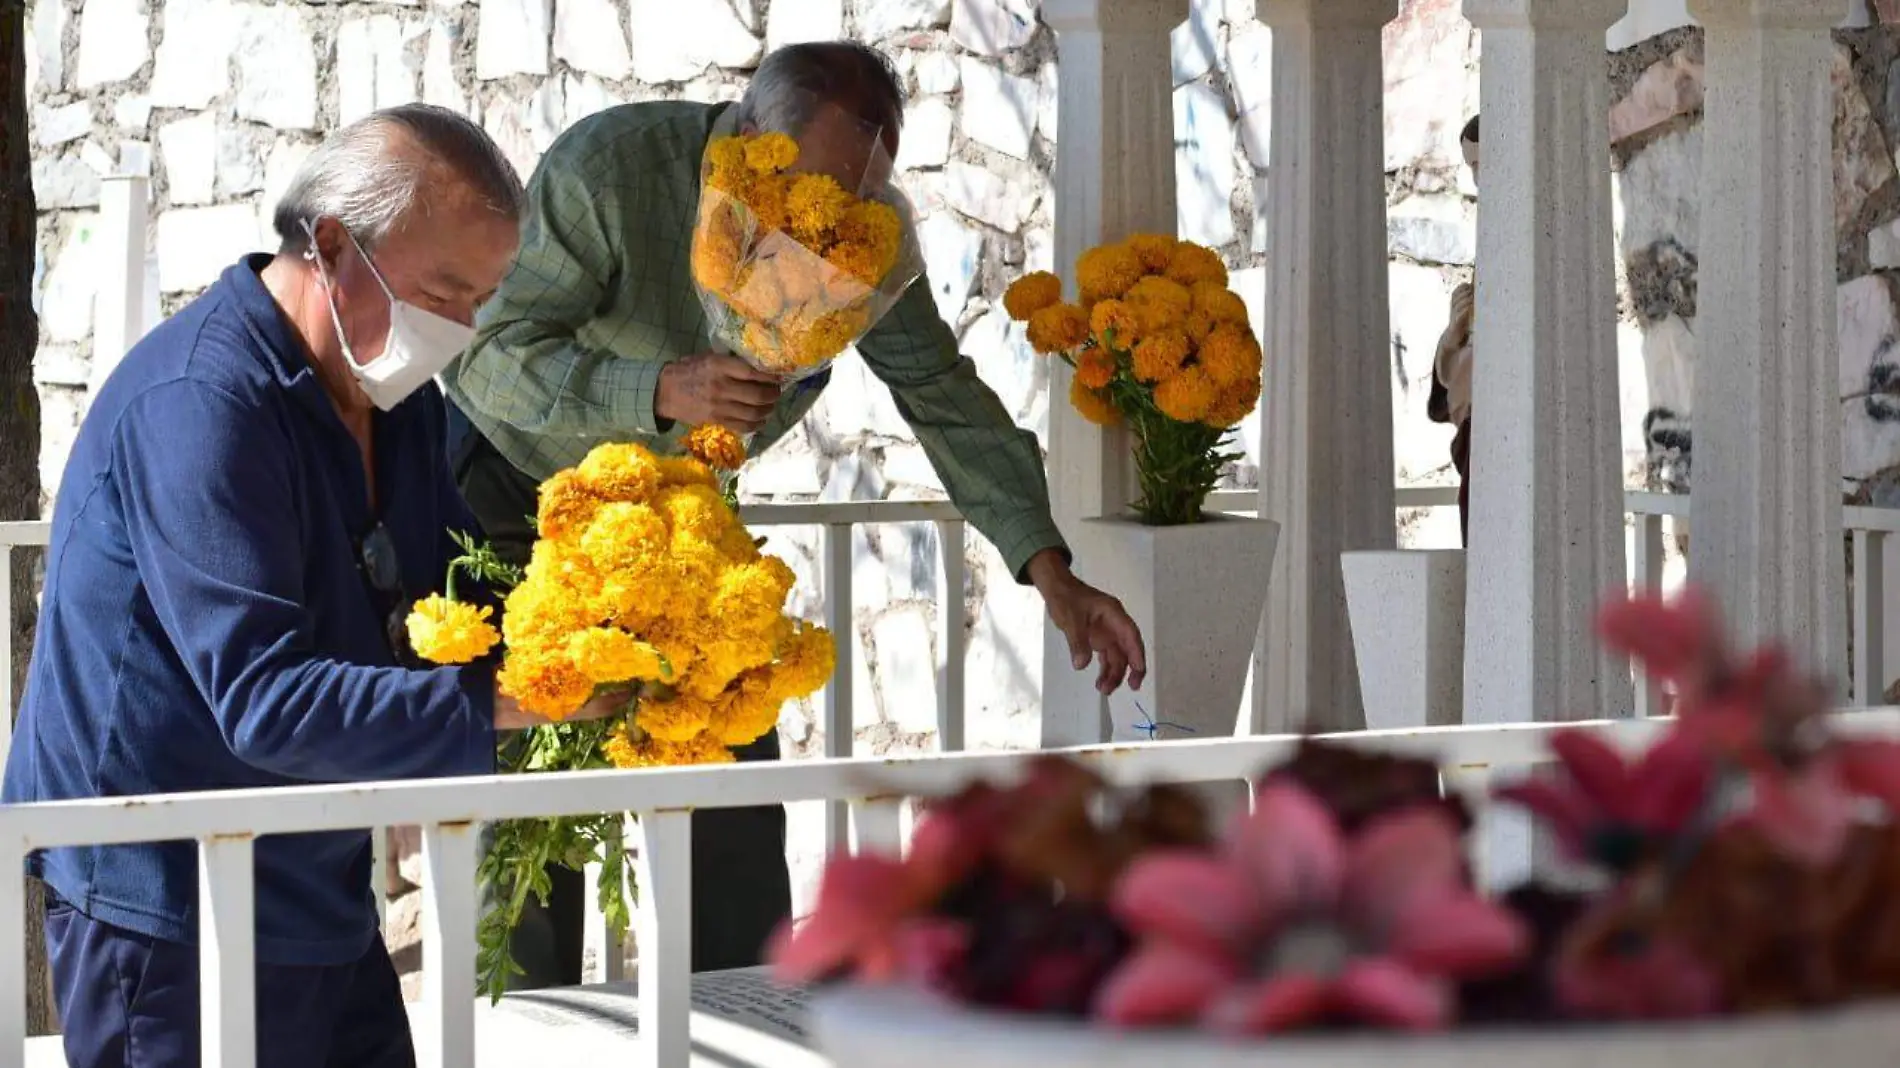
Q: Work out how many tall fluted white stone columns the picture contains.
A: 4